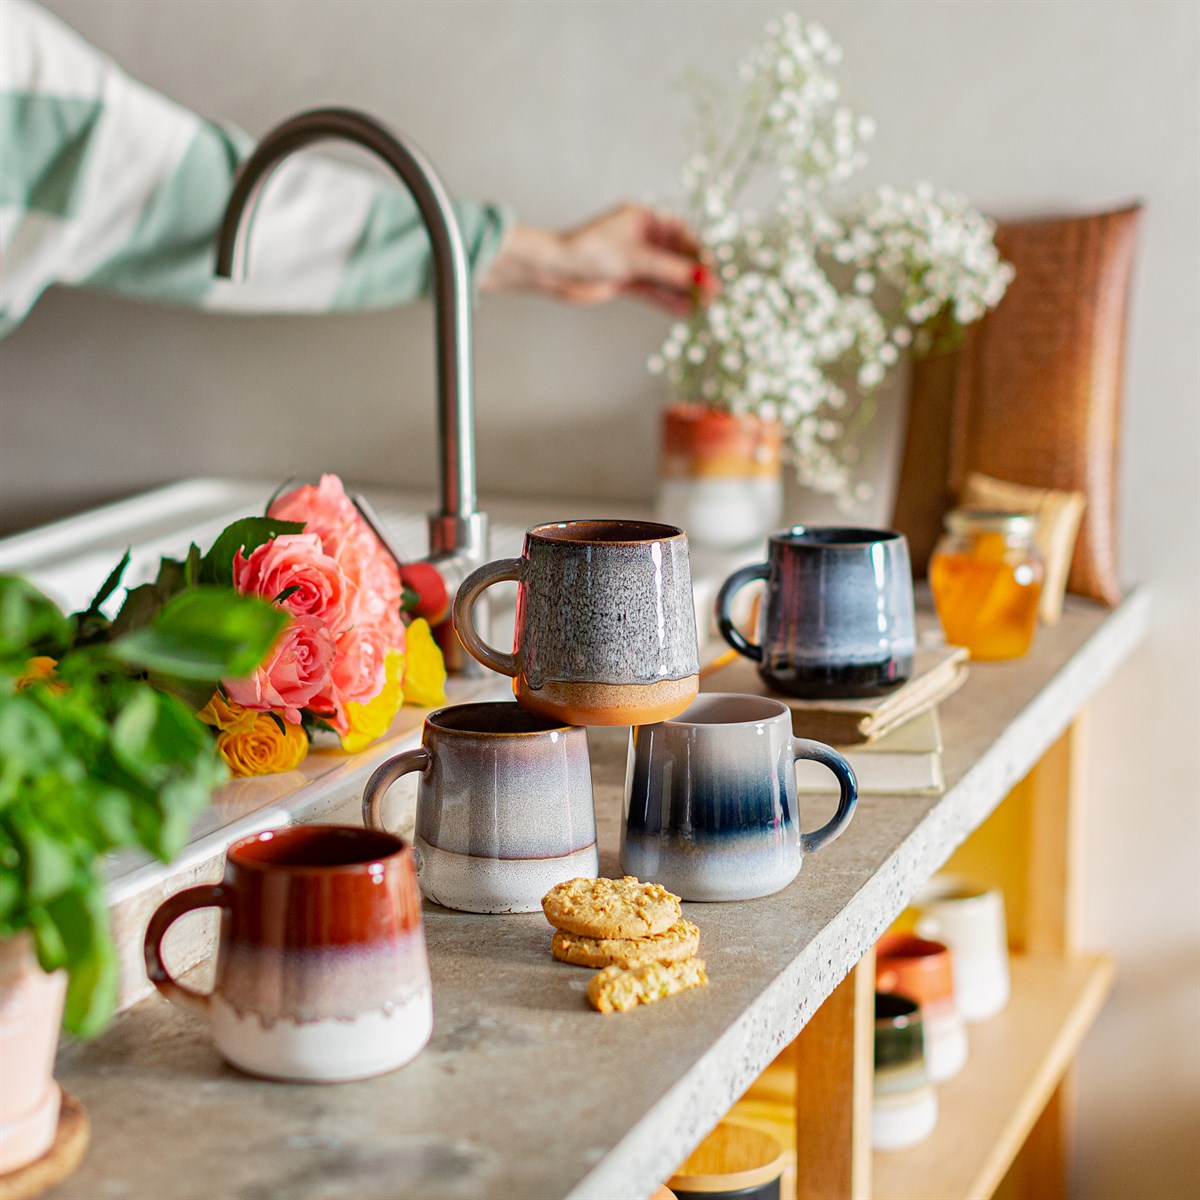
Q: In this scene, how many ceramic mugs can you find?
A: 8